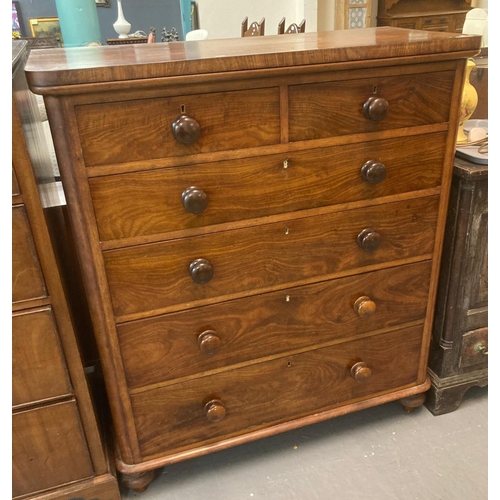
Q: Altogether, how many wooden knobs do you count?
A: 10